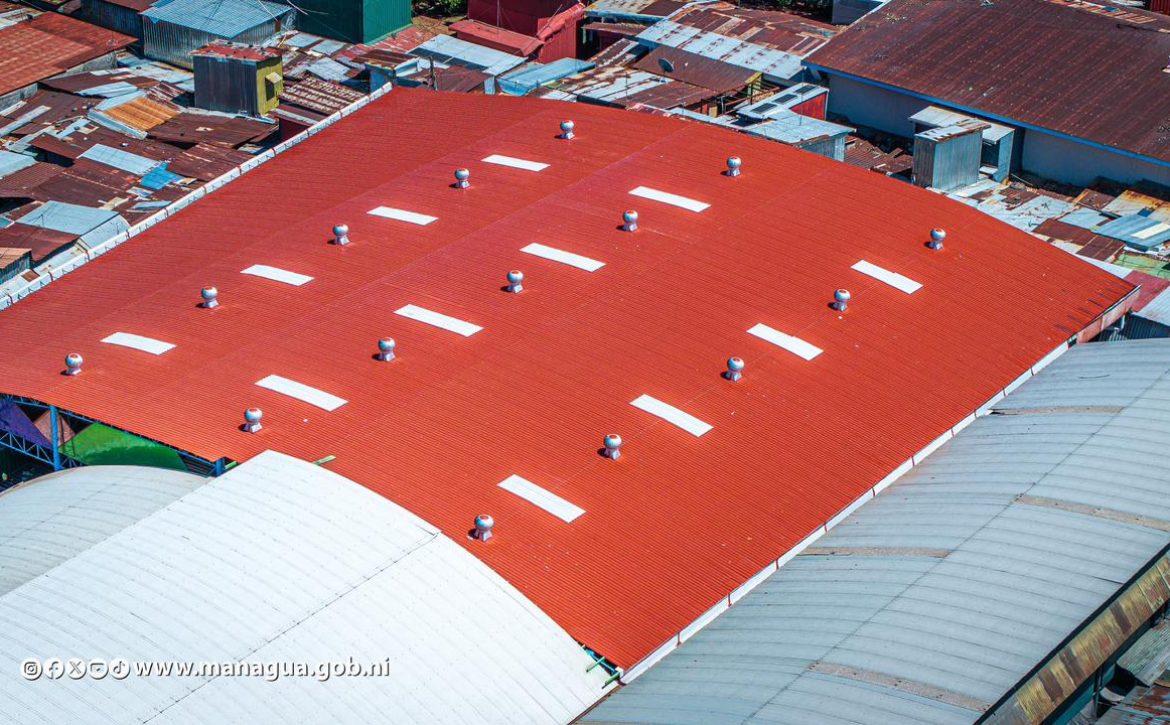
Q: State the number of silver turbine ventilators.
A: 15